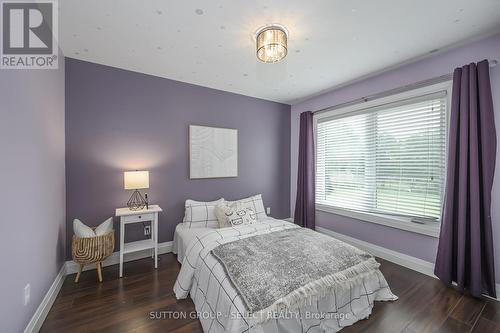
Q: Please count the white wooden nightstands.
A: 1